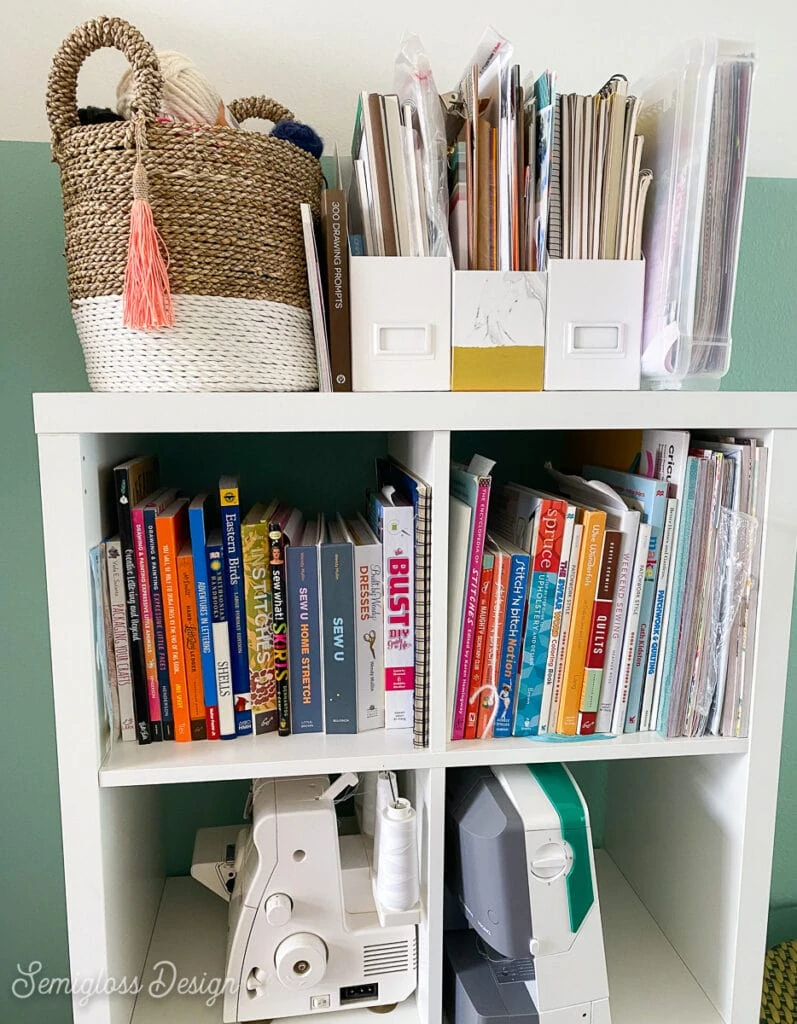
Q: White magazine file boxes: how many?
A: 2